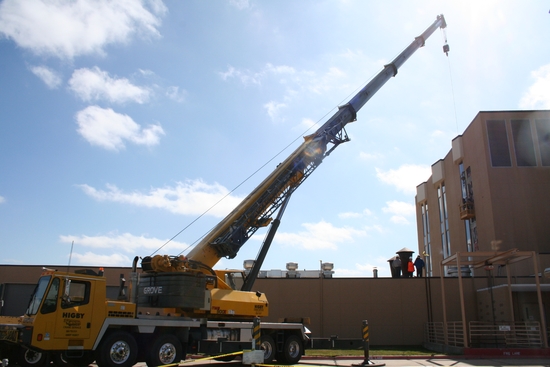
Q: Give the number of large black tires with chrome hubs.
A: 4